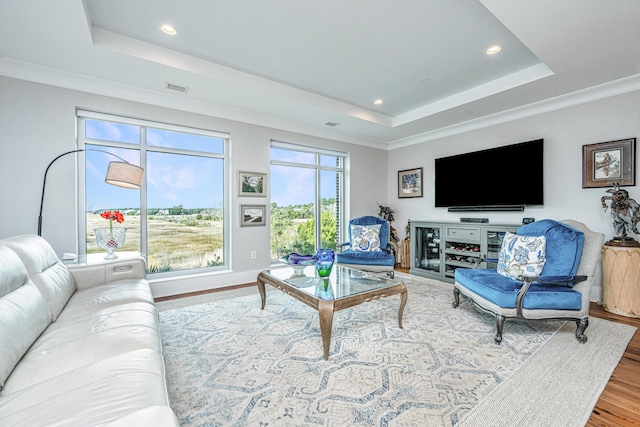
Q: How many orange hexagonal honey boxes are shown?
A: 0